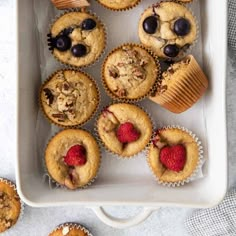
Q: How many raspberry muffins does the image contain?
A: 3